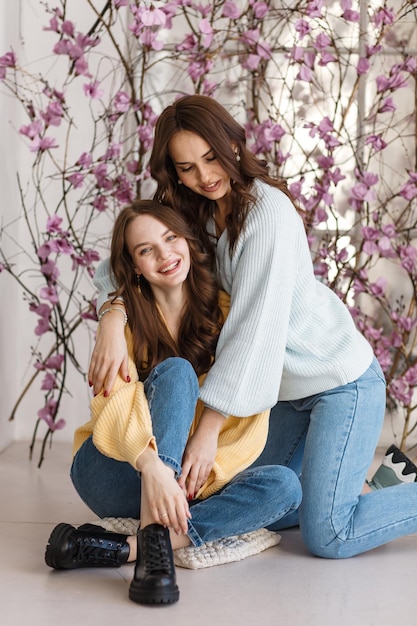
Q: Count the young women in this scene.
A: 2